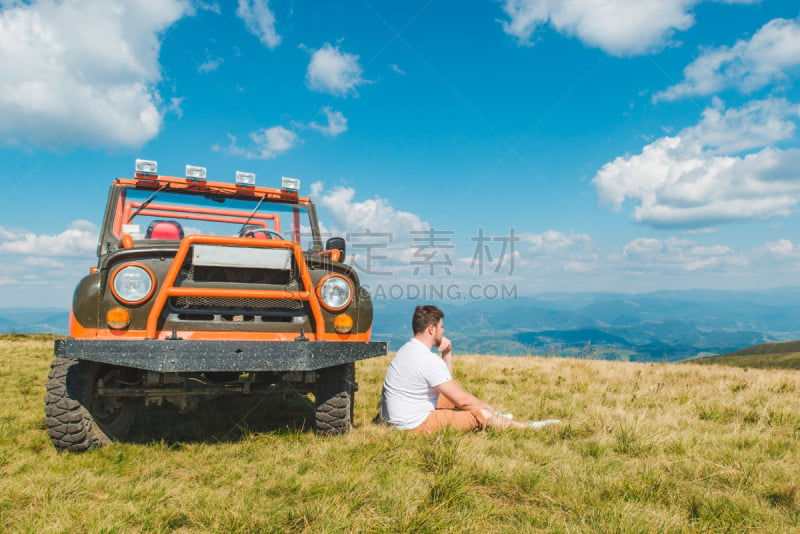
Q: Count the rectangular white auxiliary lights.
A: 4